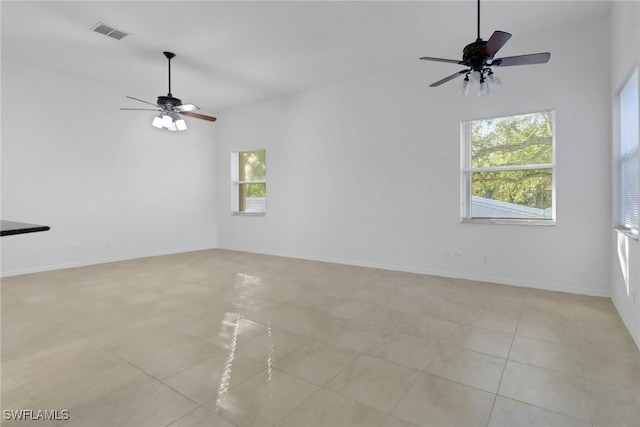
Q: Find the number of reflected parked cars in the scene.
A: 0